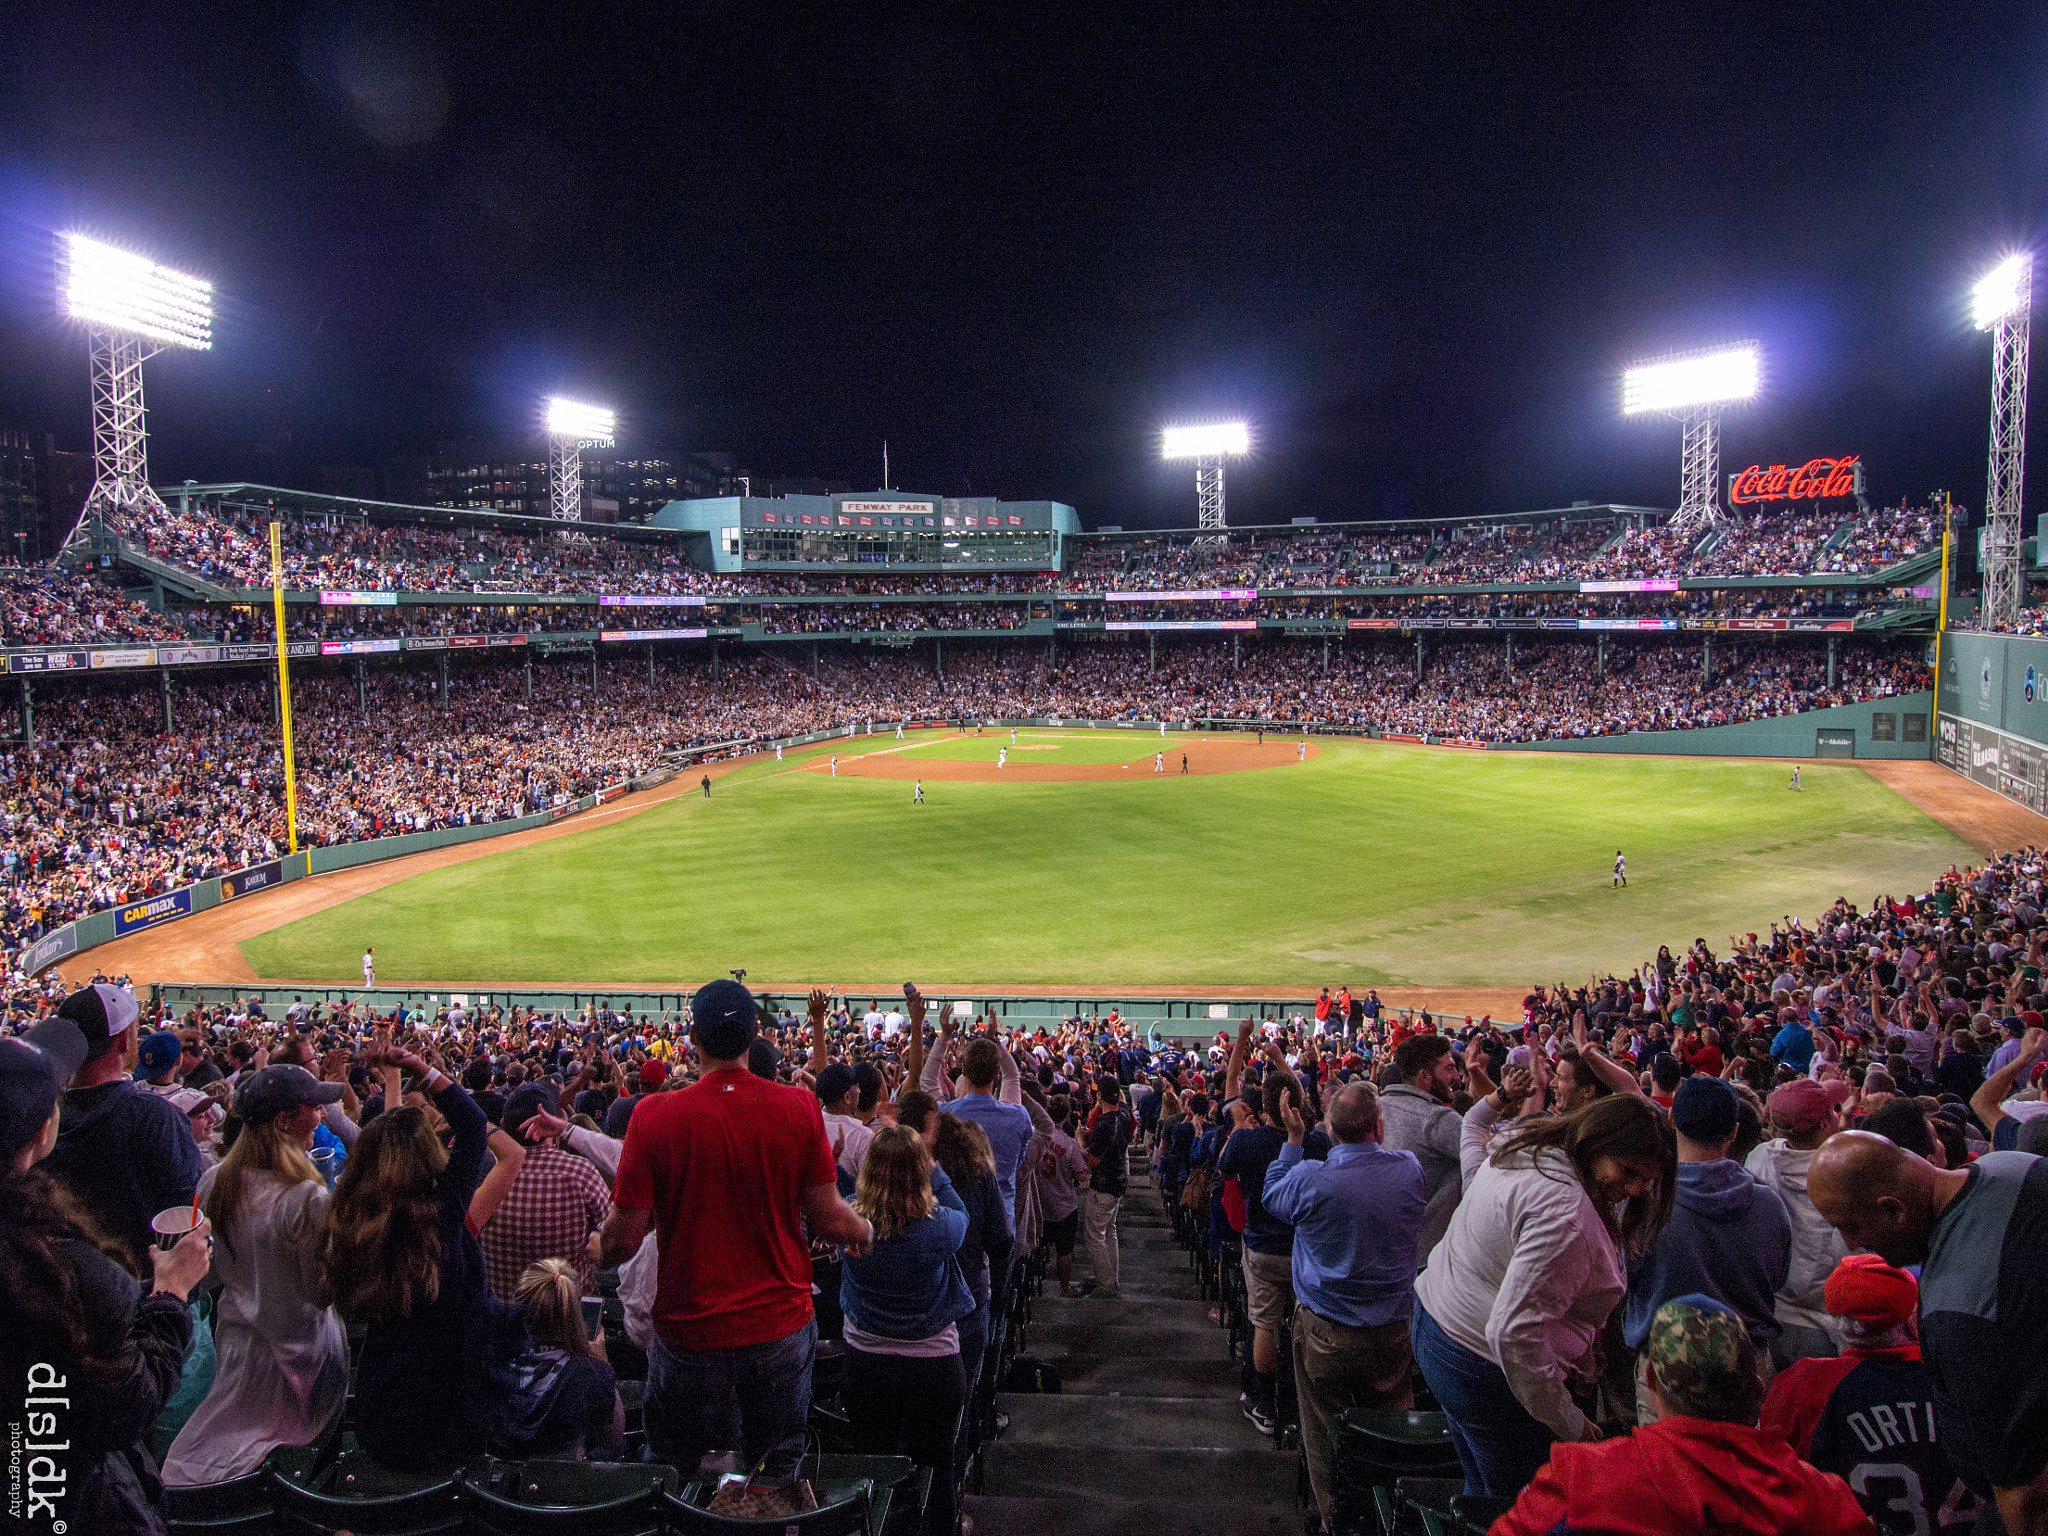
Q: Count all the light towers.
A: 5